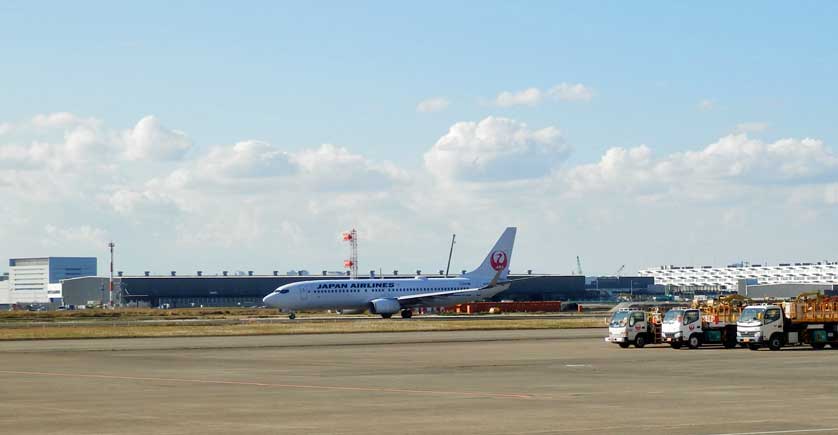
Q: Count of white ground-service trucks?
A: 3